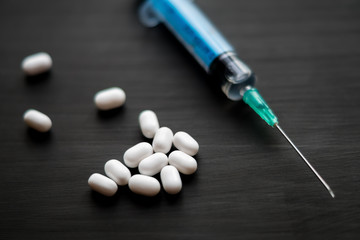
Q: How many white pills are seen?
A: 13